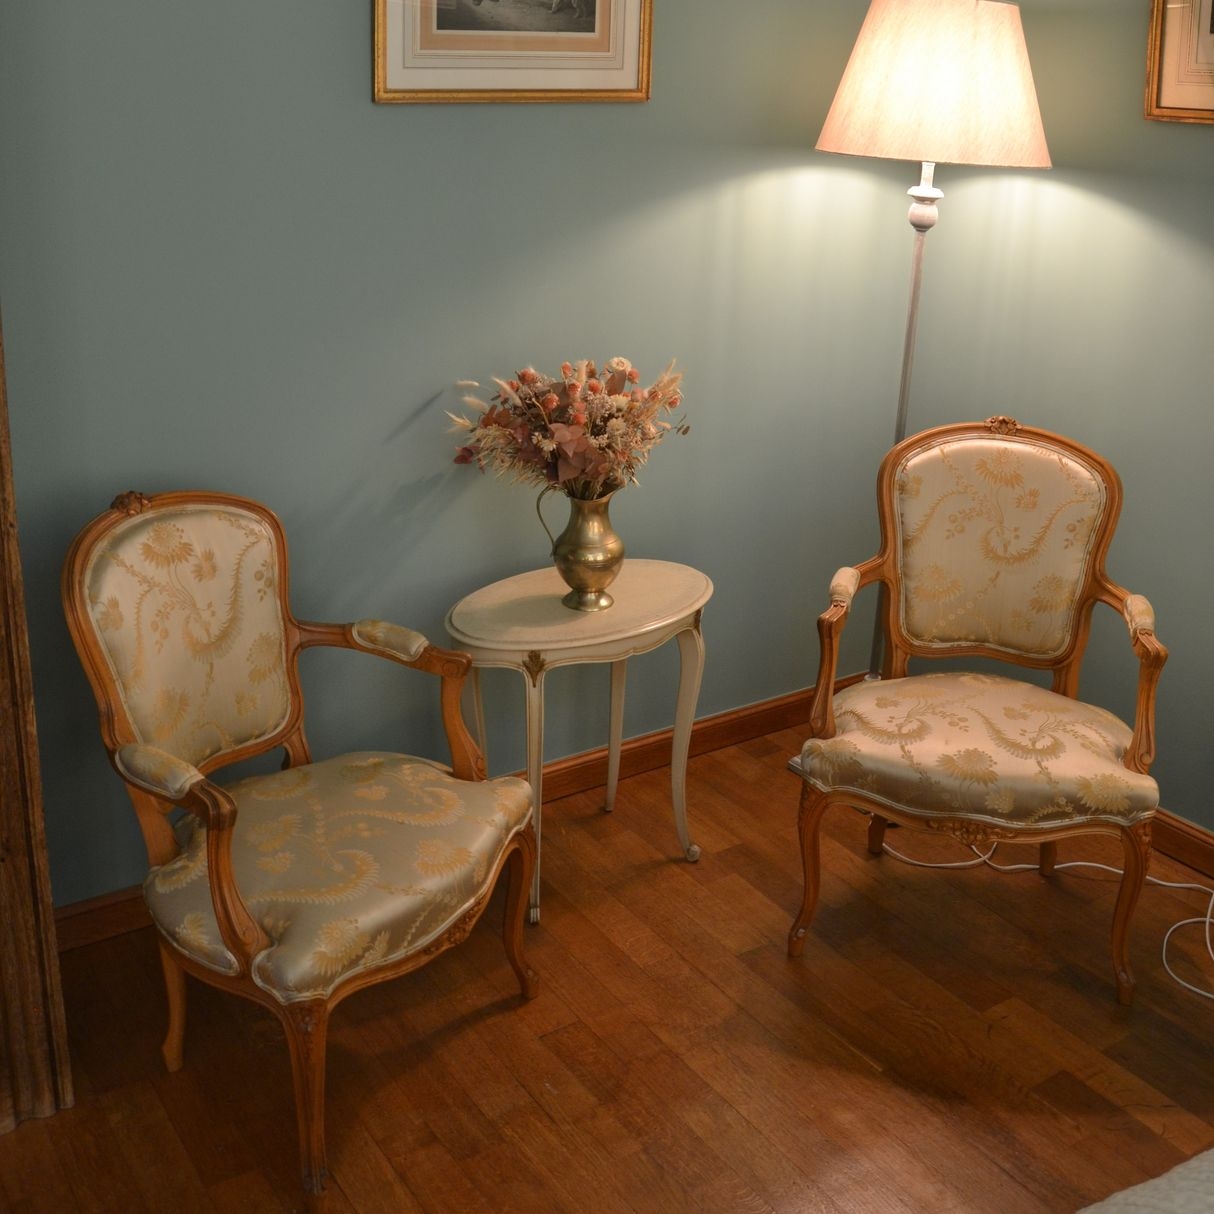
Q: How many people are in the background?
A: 0